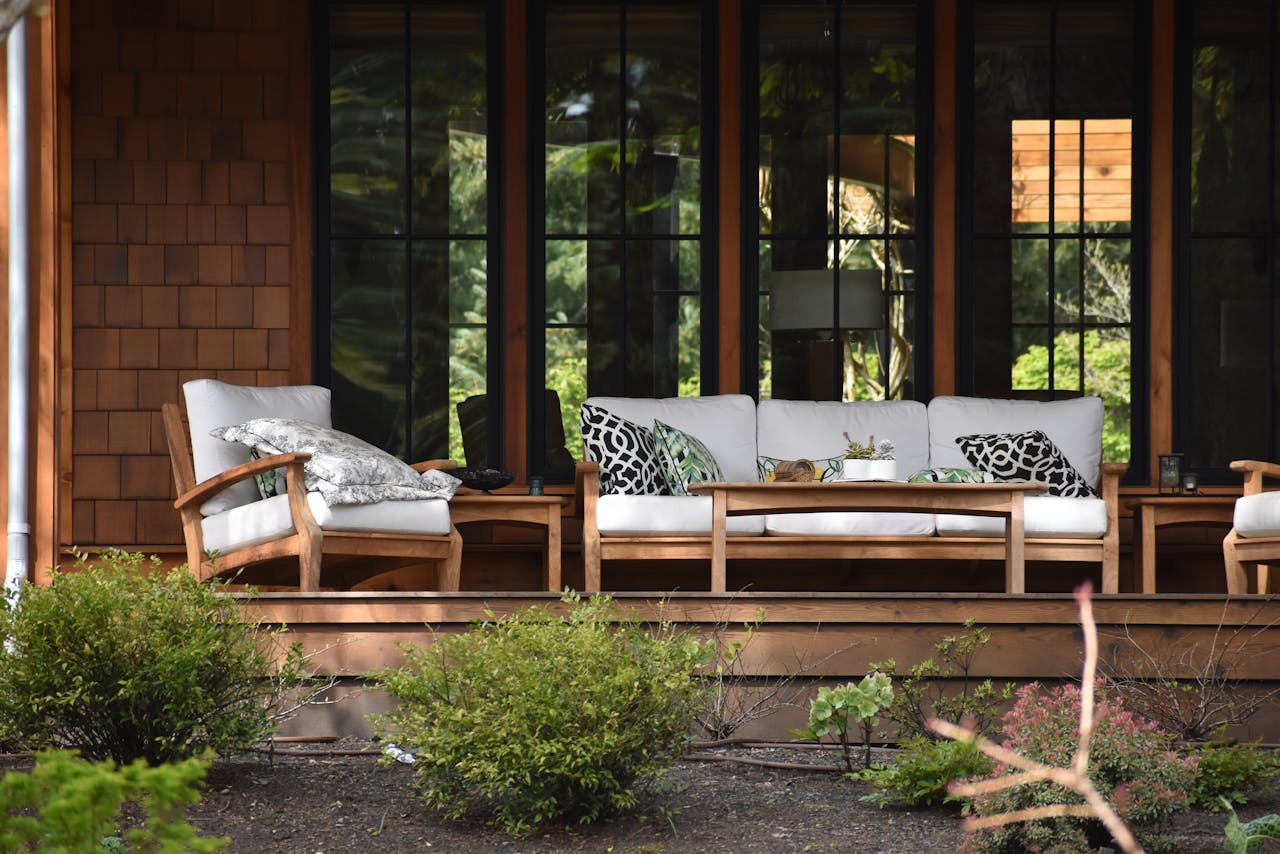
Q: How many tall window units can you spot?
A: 5